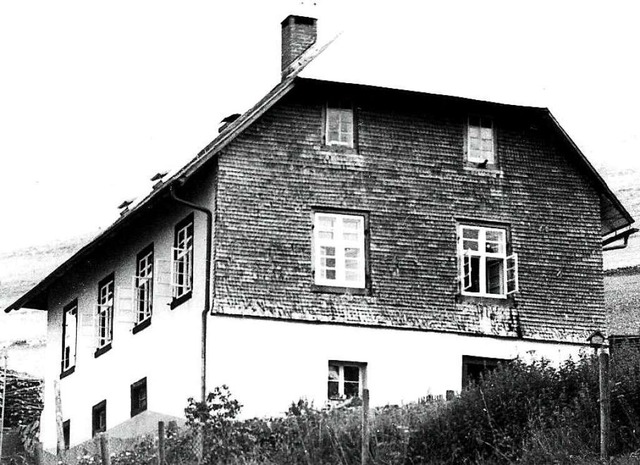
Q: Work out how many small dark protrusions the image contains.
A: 3